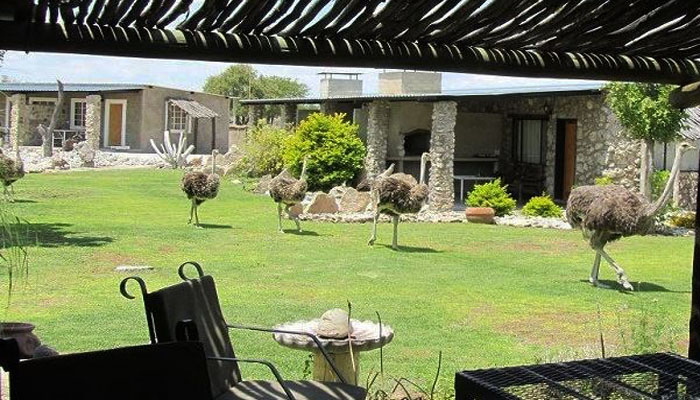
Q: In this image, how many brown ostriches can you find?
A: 5